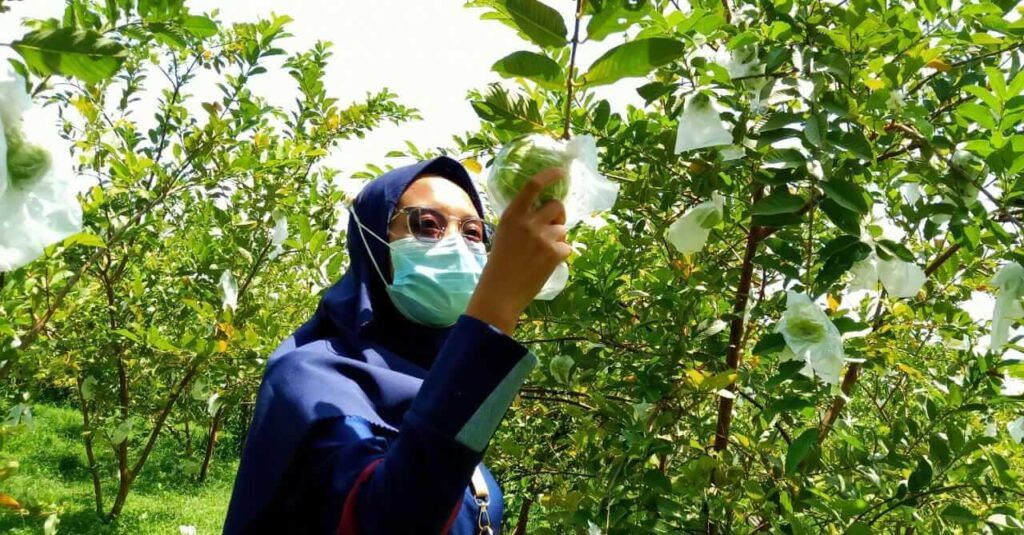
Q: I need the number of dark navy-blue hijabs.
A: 1